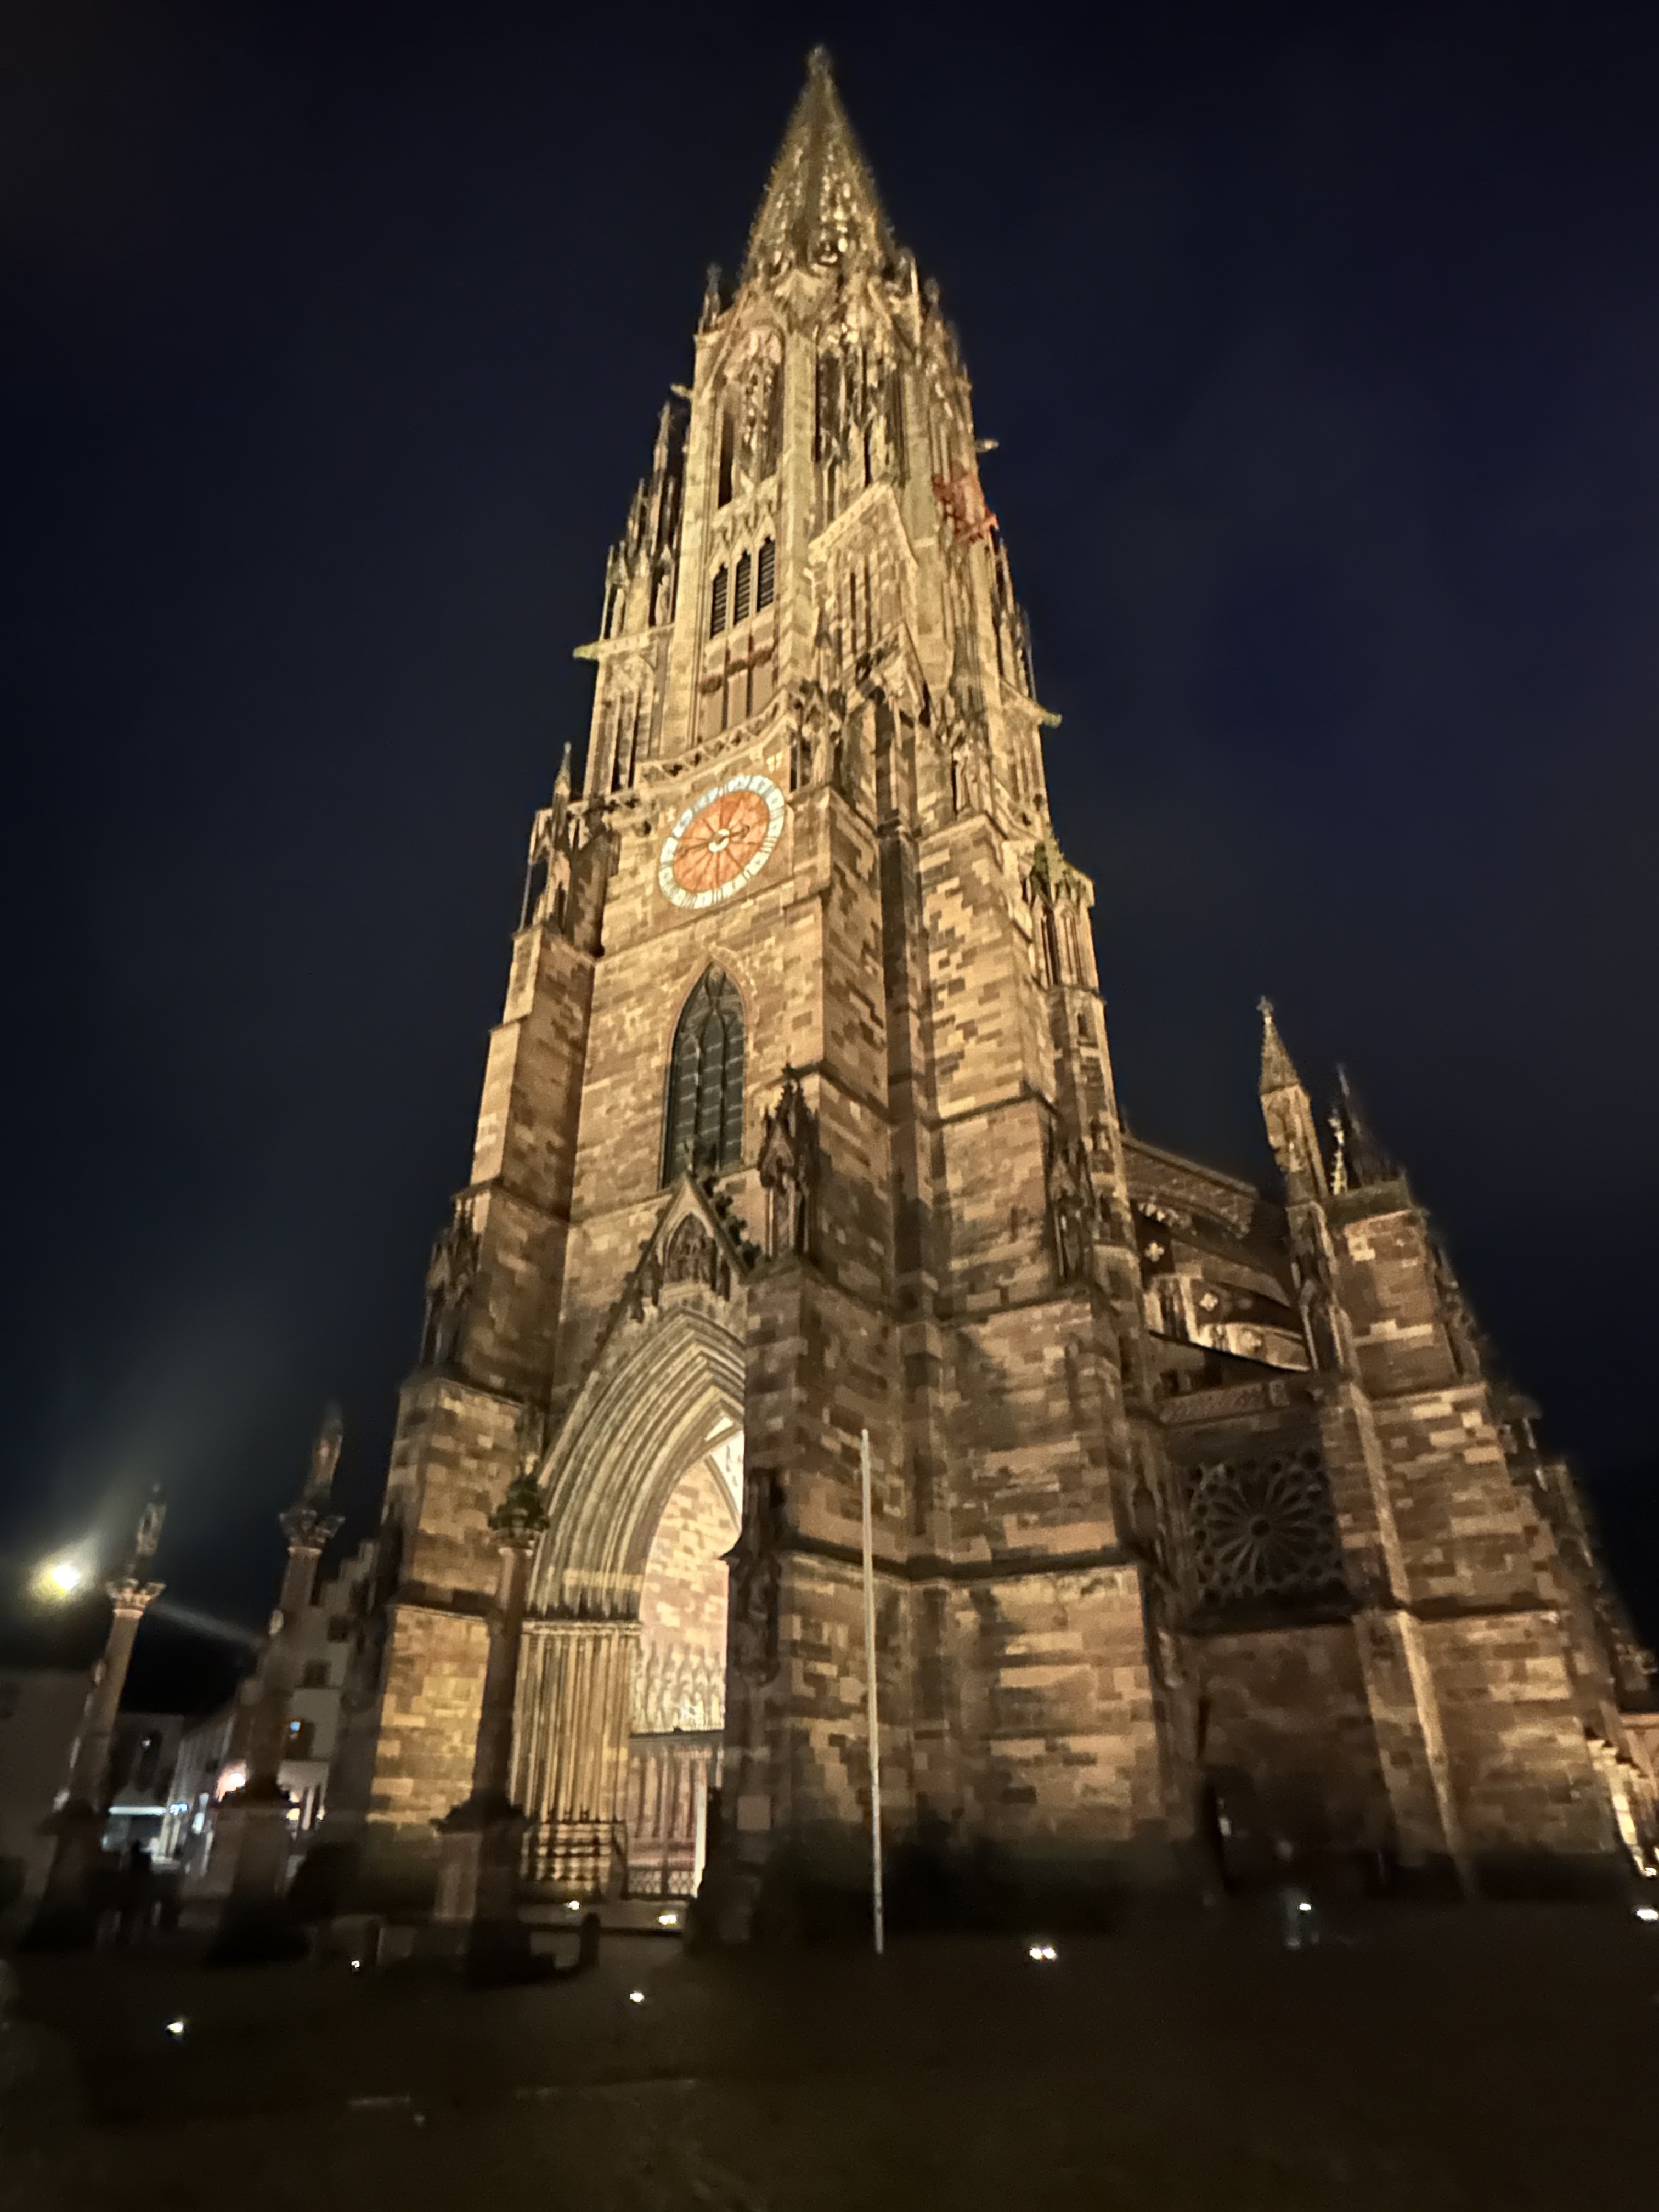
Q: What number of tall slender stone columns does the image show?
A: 3